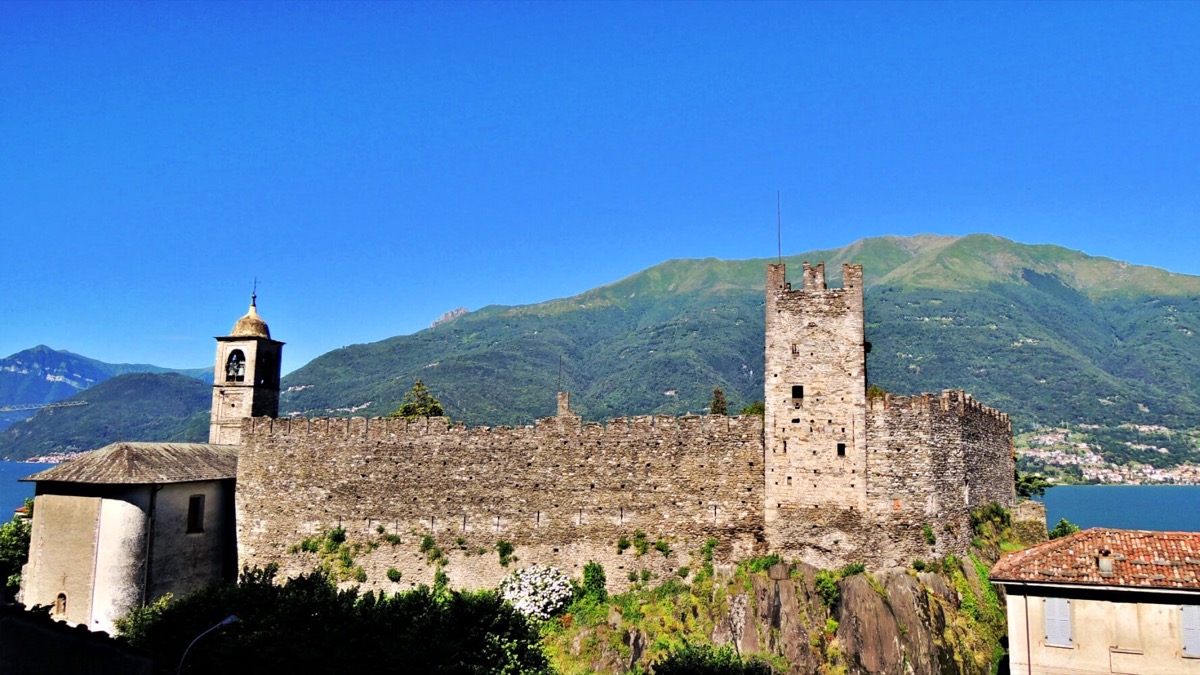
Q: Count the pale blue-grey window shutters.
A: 2